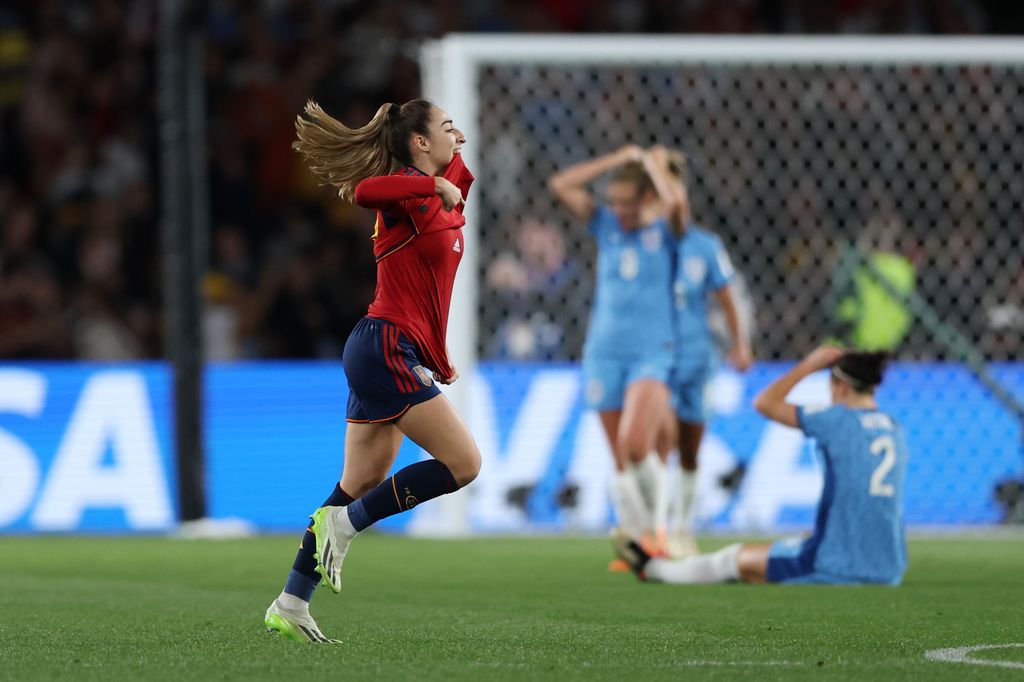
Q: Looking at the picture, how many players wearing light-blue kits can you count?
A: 3